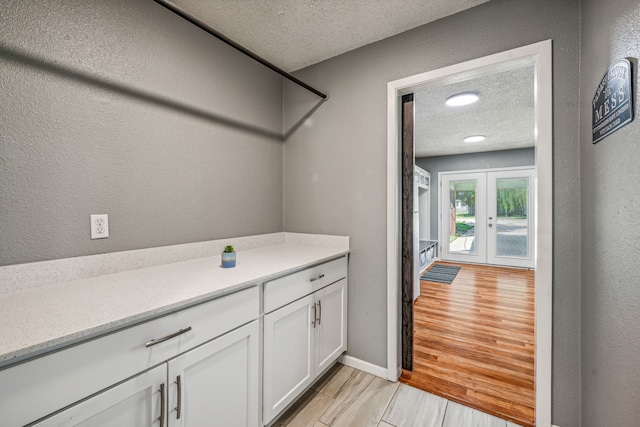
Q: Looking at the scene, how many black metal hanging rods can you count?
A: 1